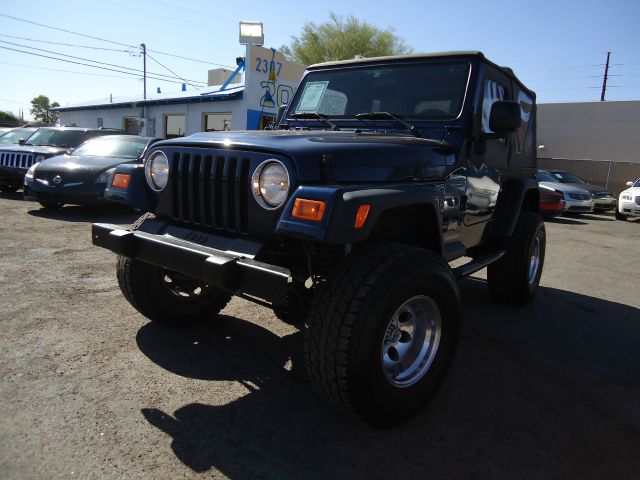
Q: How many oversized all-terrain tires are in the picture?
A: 3